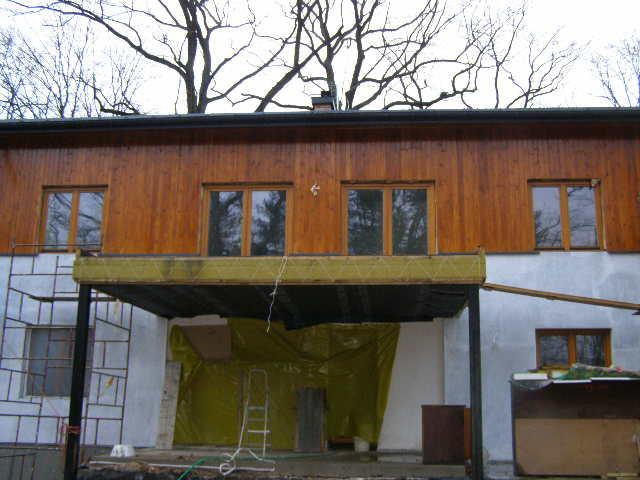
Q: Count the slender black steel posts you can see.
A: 2